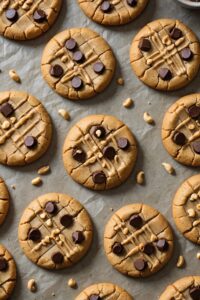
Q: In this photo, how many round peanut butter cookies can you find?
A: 14